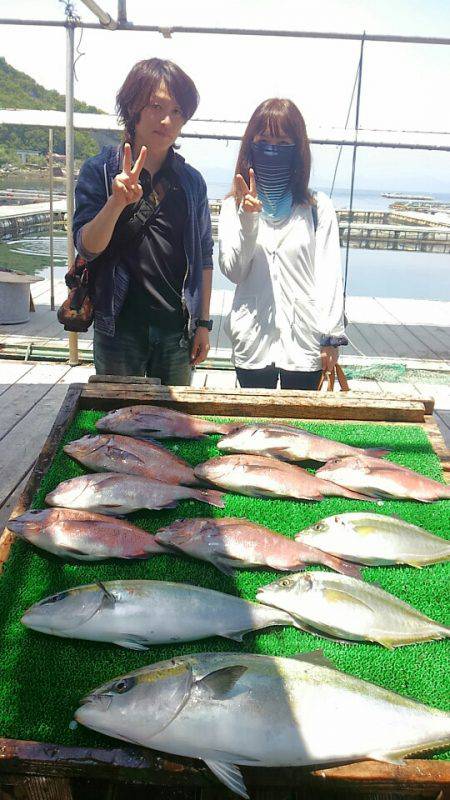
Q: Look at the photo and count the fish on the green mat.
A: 12